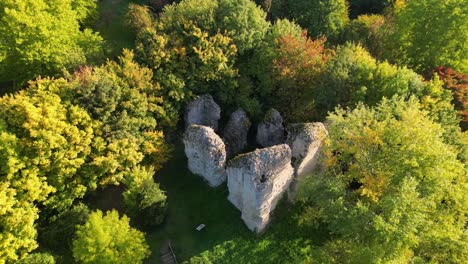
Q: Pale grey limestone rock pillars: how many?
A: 6